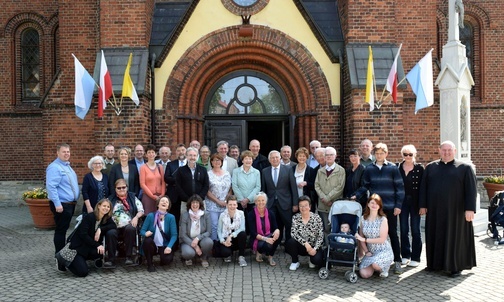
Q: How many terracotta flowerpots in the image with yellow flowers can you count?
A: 2